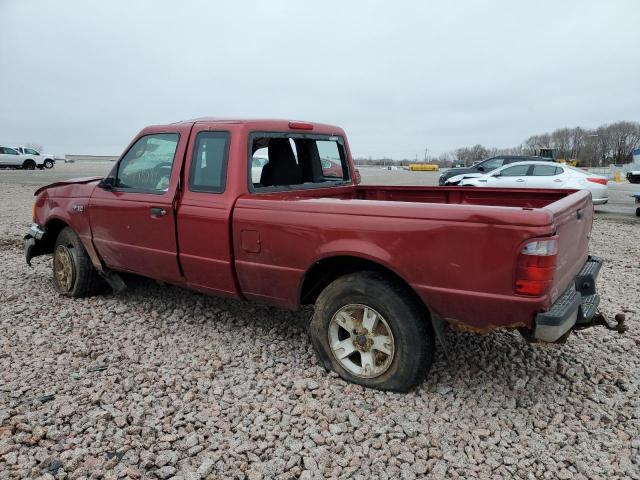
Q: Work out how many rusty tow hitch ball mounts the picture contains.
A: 1